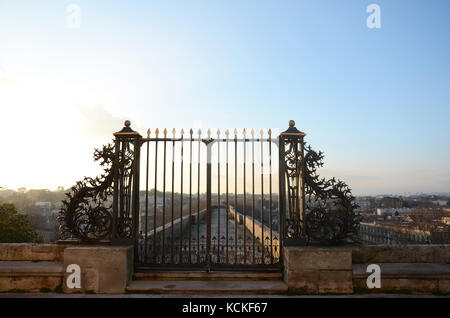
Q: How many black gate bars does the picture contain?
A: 15